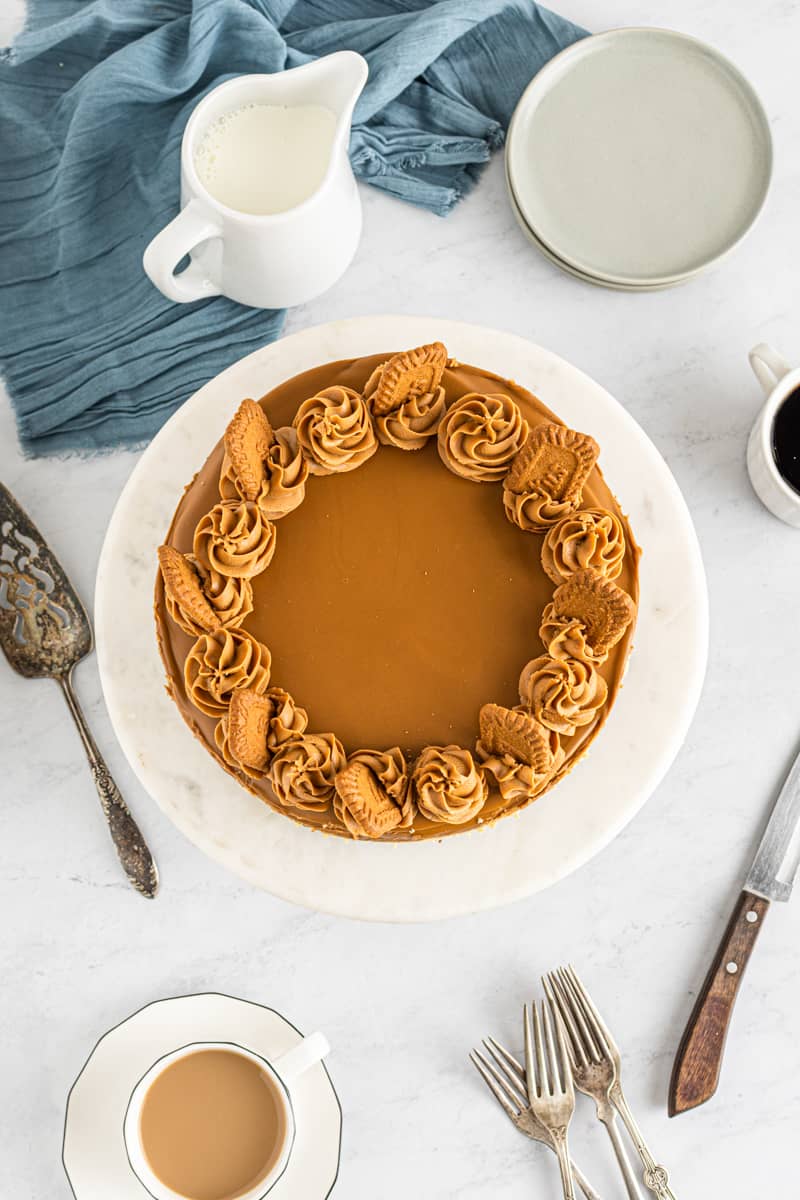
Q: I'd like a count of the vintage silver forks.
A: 4